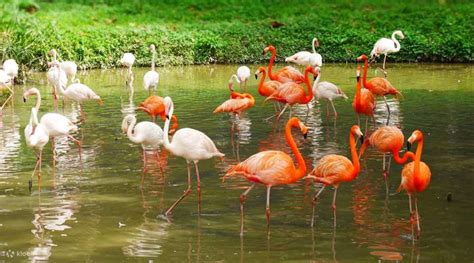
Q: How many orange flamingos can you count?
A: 11